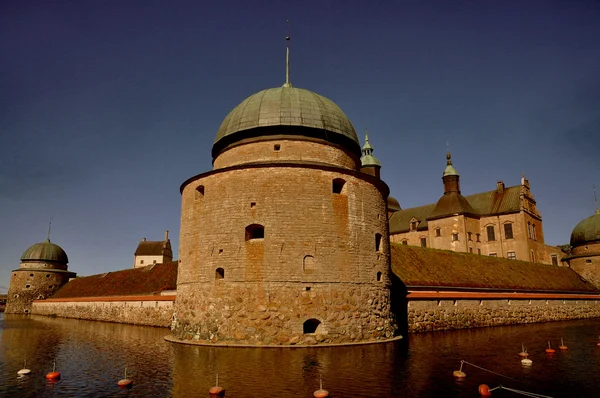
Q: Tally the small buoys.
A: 11